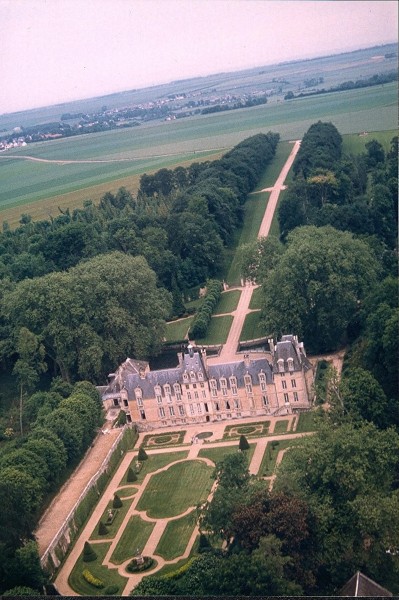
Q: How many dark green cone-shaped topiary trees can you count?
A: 7